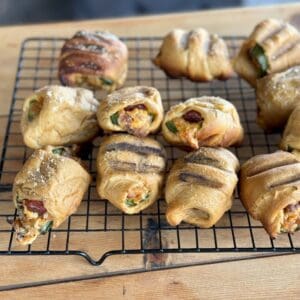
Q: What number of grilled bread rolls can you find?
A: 12